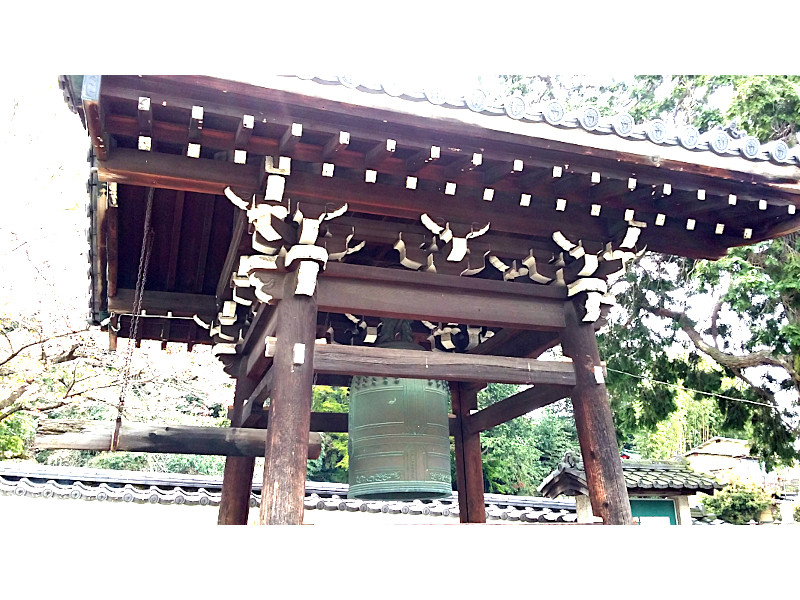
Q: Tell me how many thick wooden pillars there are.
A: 4